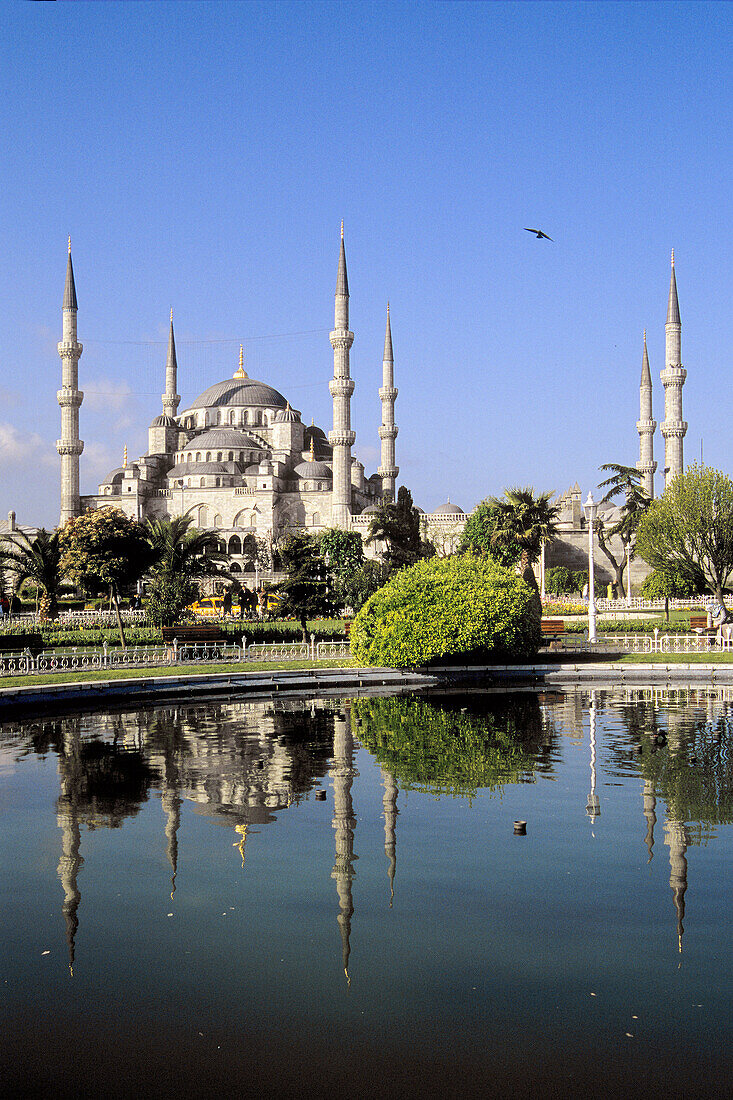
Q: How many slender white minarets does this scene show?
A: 6